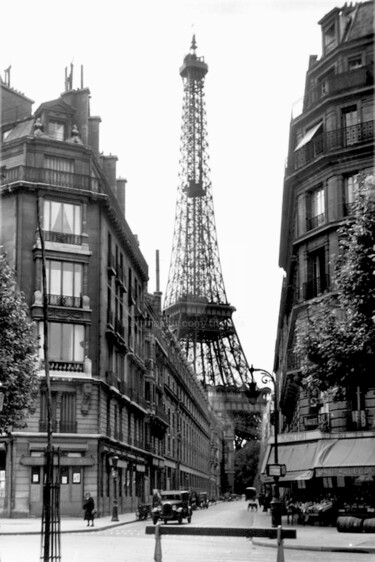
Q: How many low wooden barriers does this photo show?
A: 1